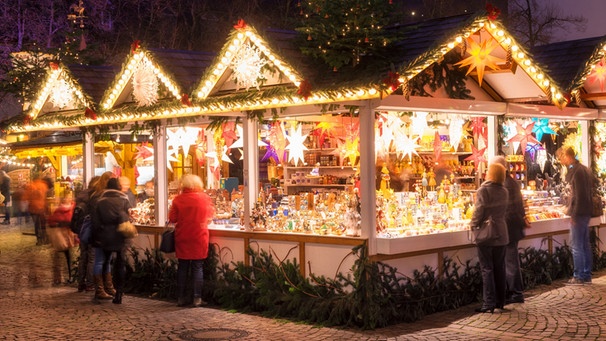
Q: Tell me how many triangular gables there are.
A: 5